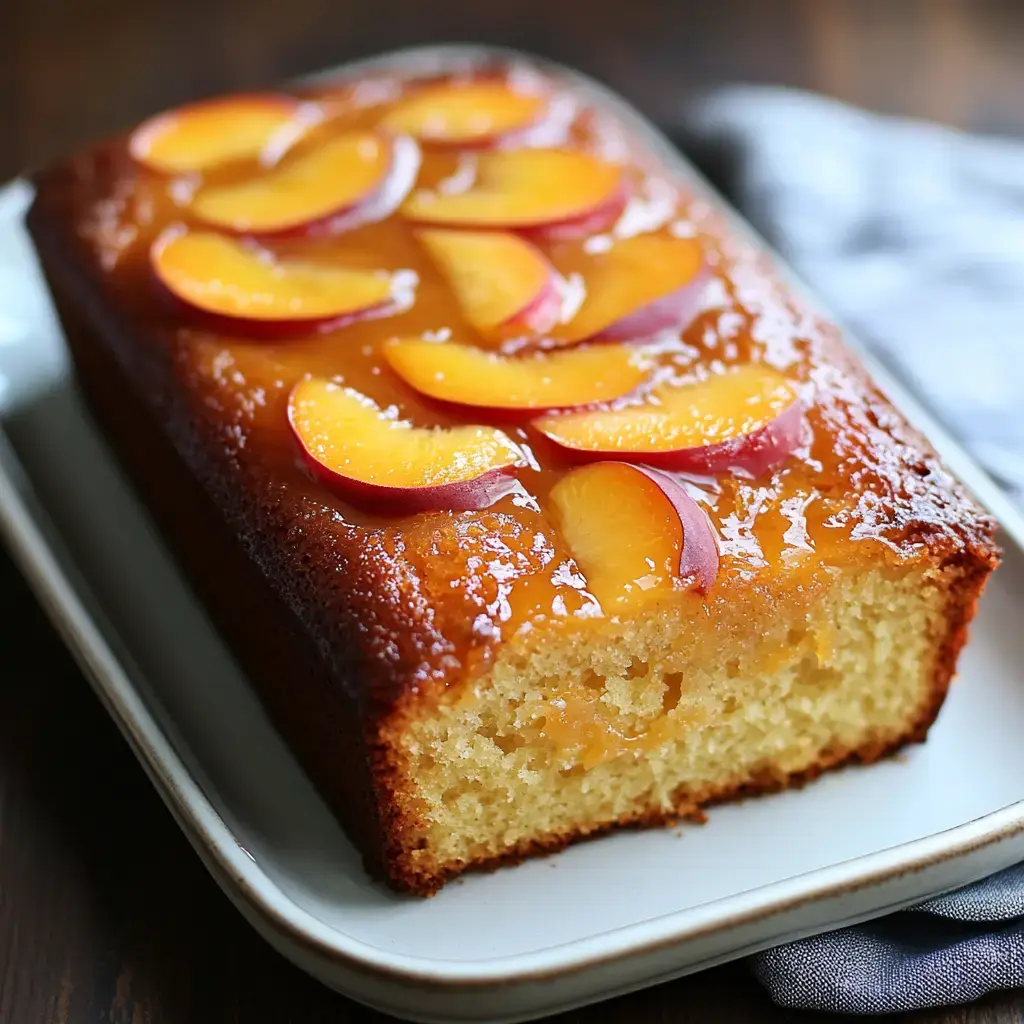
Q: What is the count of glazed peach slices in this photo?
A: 11